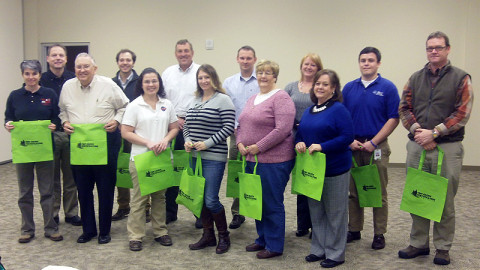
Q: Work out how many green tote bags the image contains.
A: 12